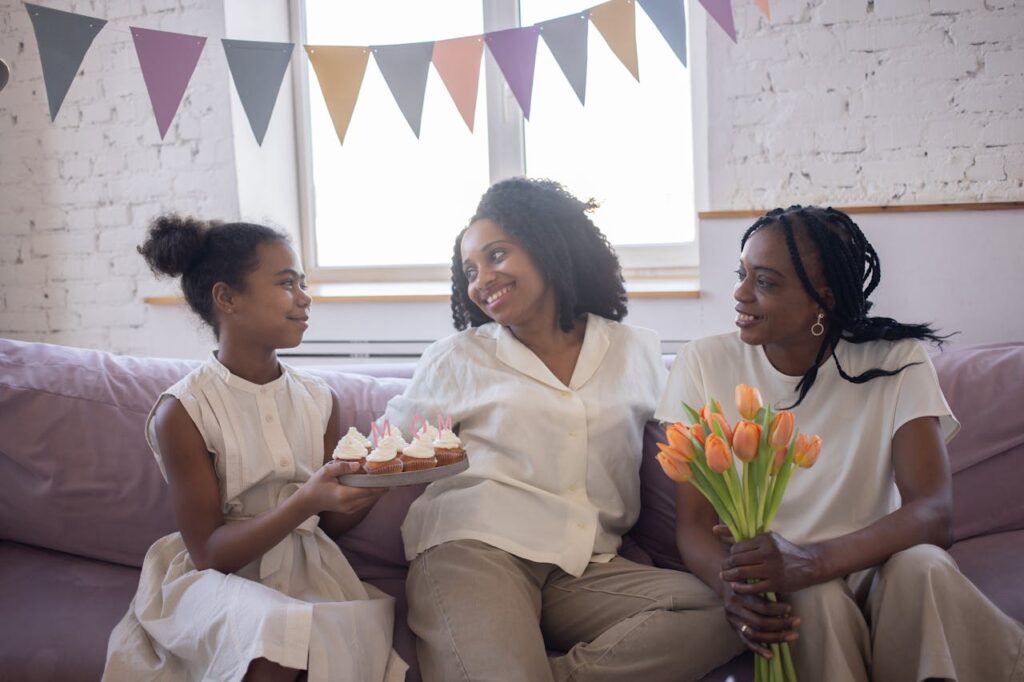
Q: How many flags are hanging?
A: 12